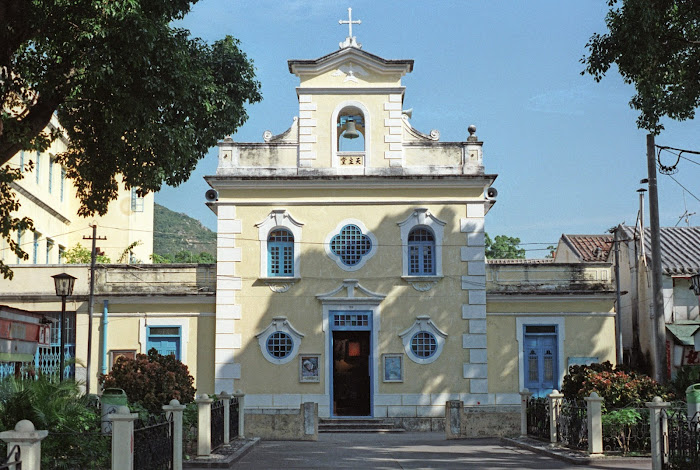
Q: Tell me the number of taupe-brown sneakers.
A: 0